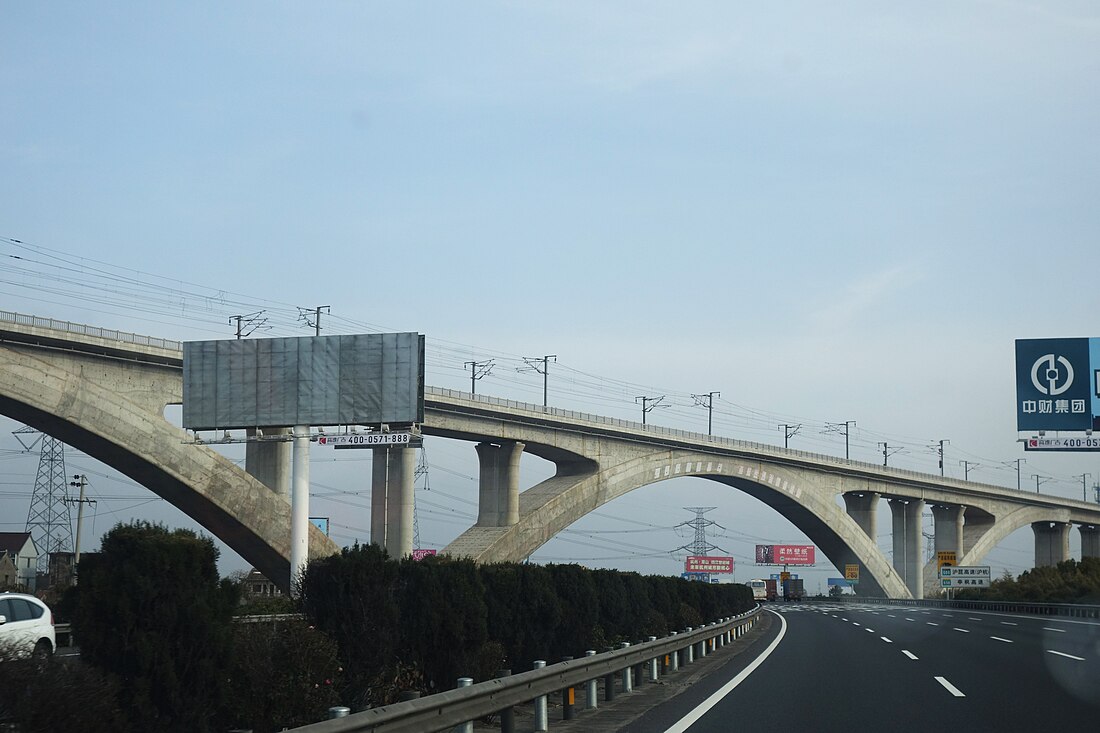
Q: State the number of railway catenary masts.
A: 14